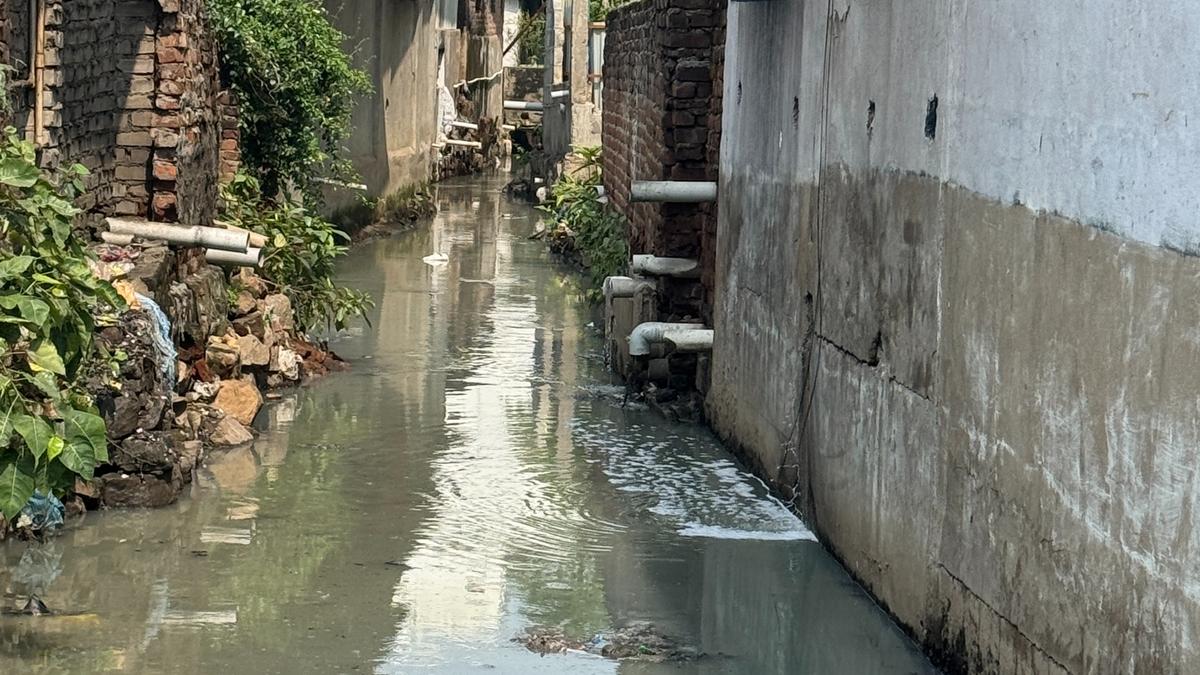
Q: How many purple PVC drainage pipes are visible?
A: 0